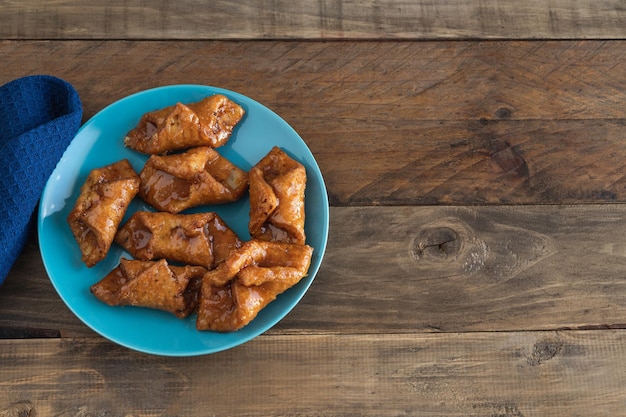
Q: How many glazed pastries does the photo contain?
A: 7